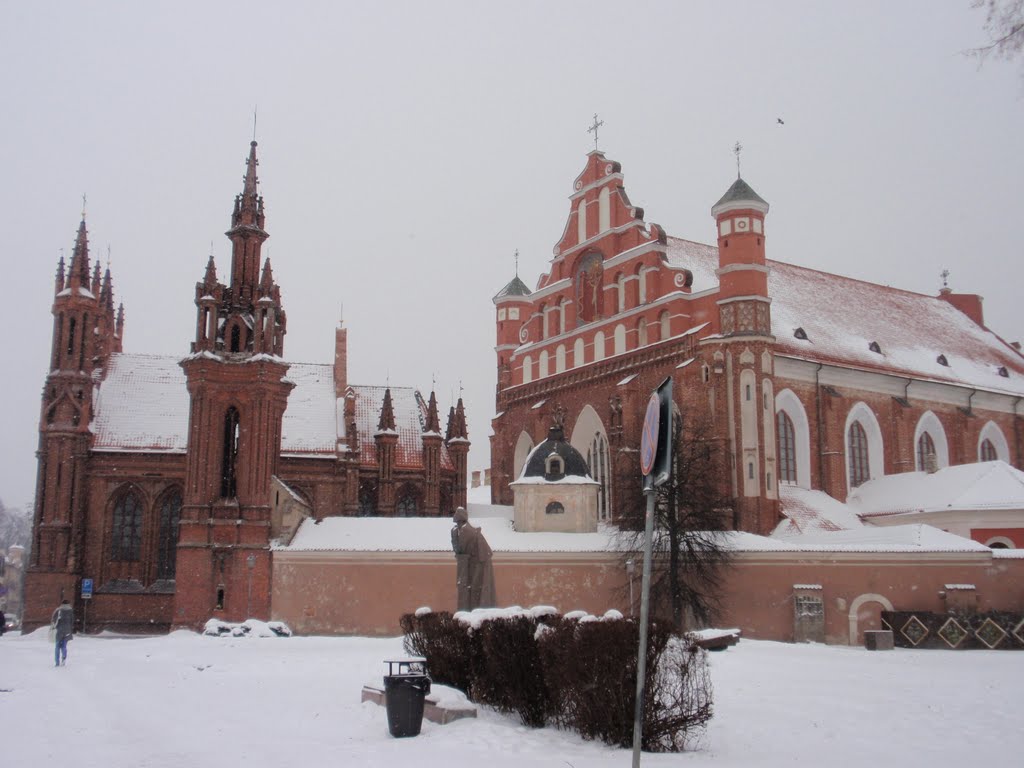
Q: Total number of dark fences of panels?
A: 1